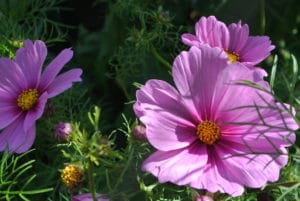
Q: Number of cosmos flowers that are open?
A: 3